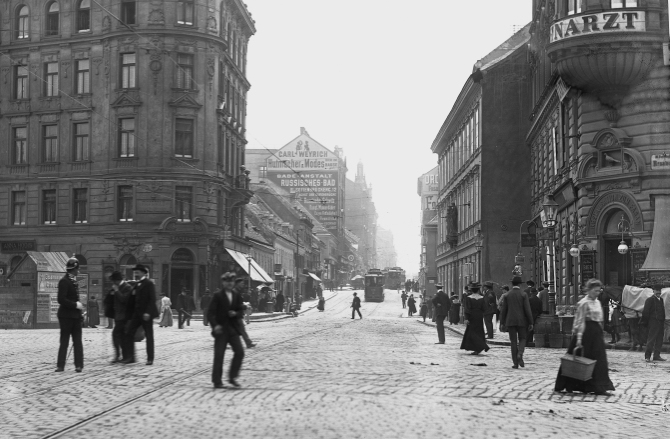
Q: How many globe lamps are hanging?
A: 2